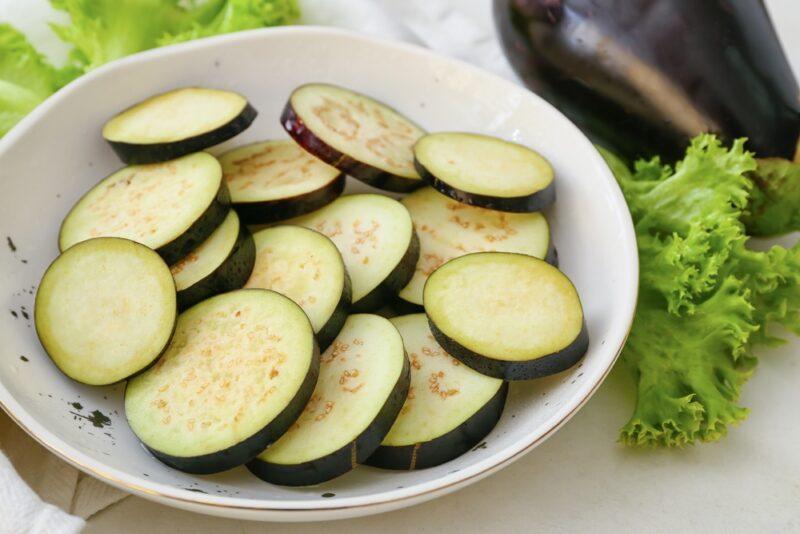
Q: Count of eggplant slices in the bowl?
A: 14